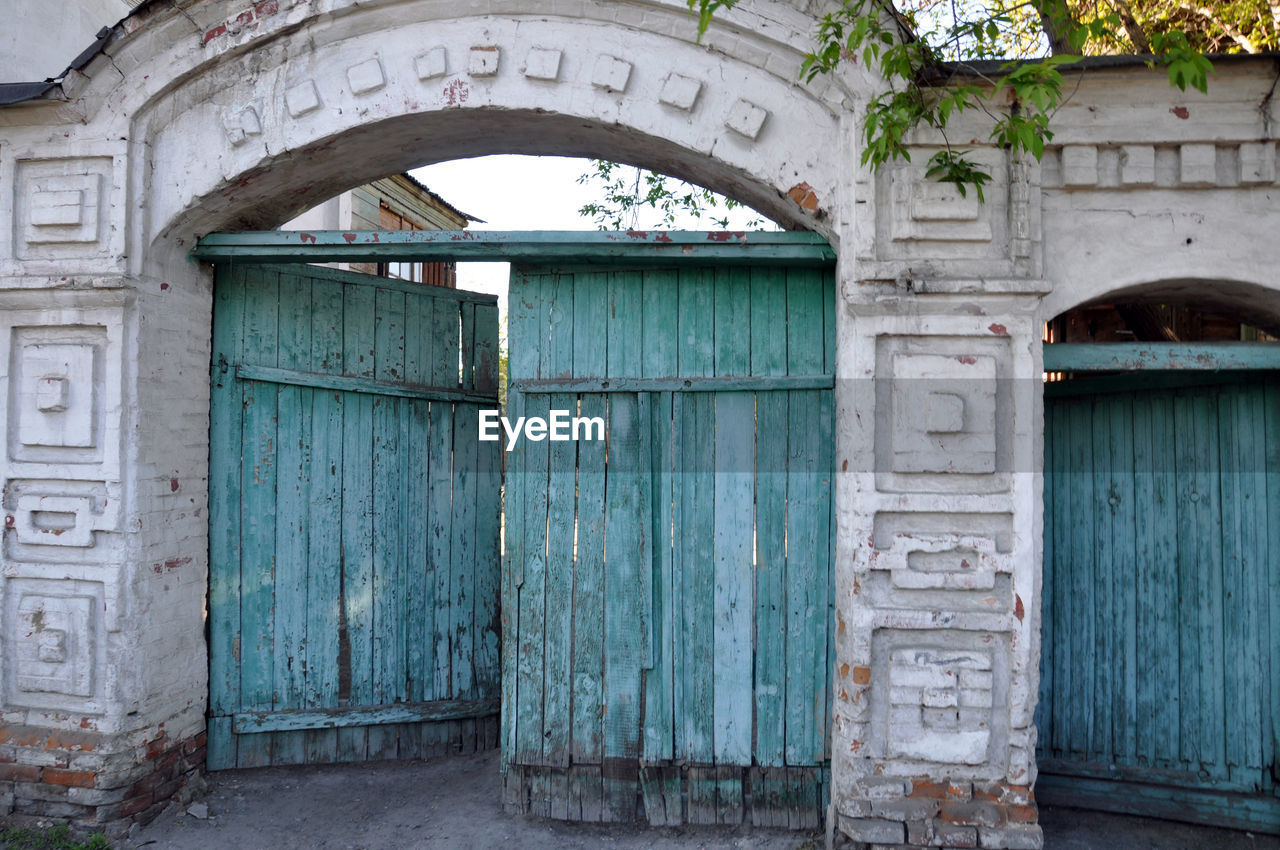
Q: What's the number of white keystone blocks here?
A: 9